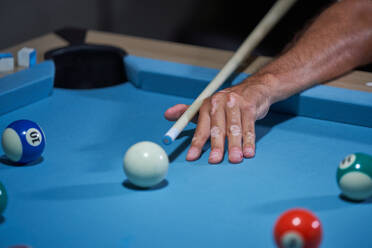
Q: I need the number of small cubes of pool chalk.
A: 2